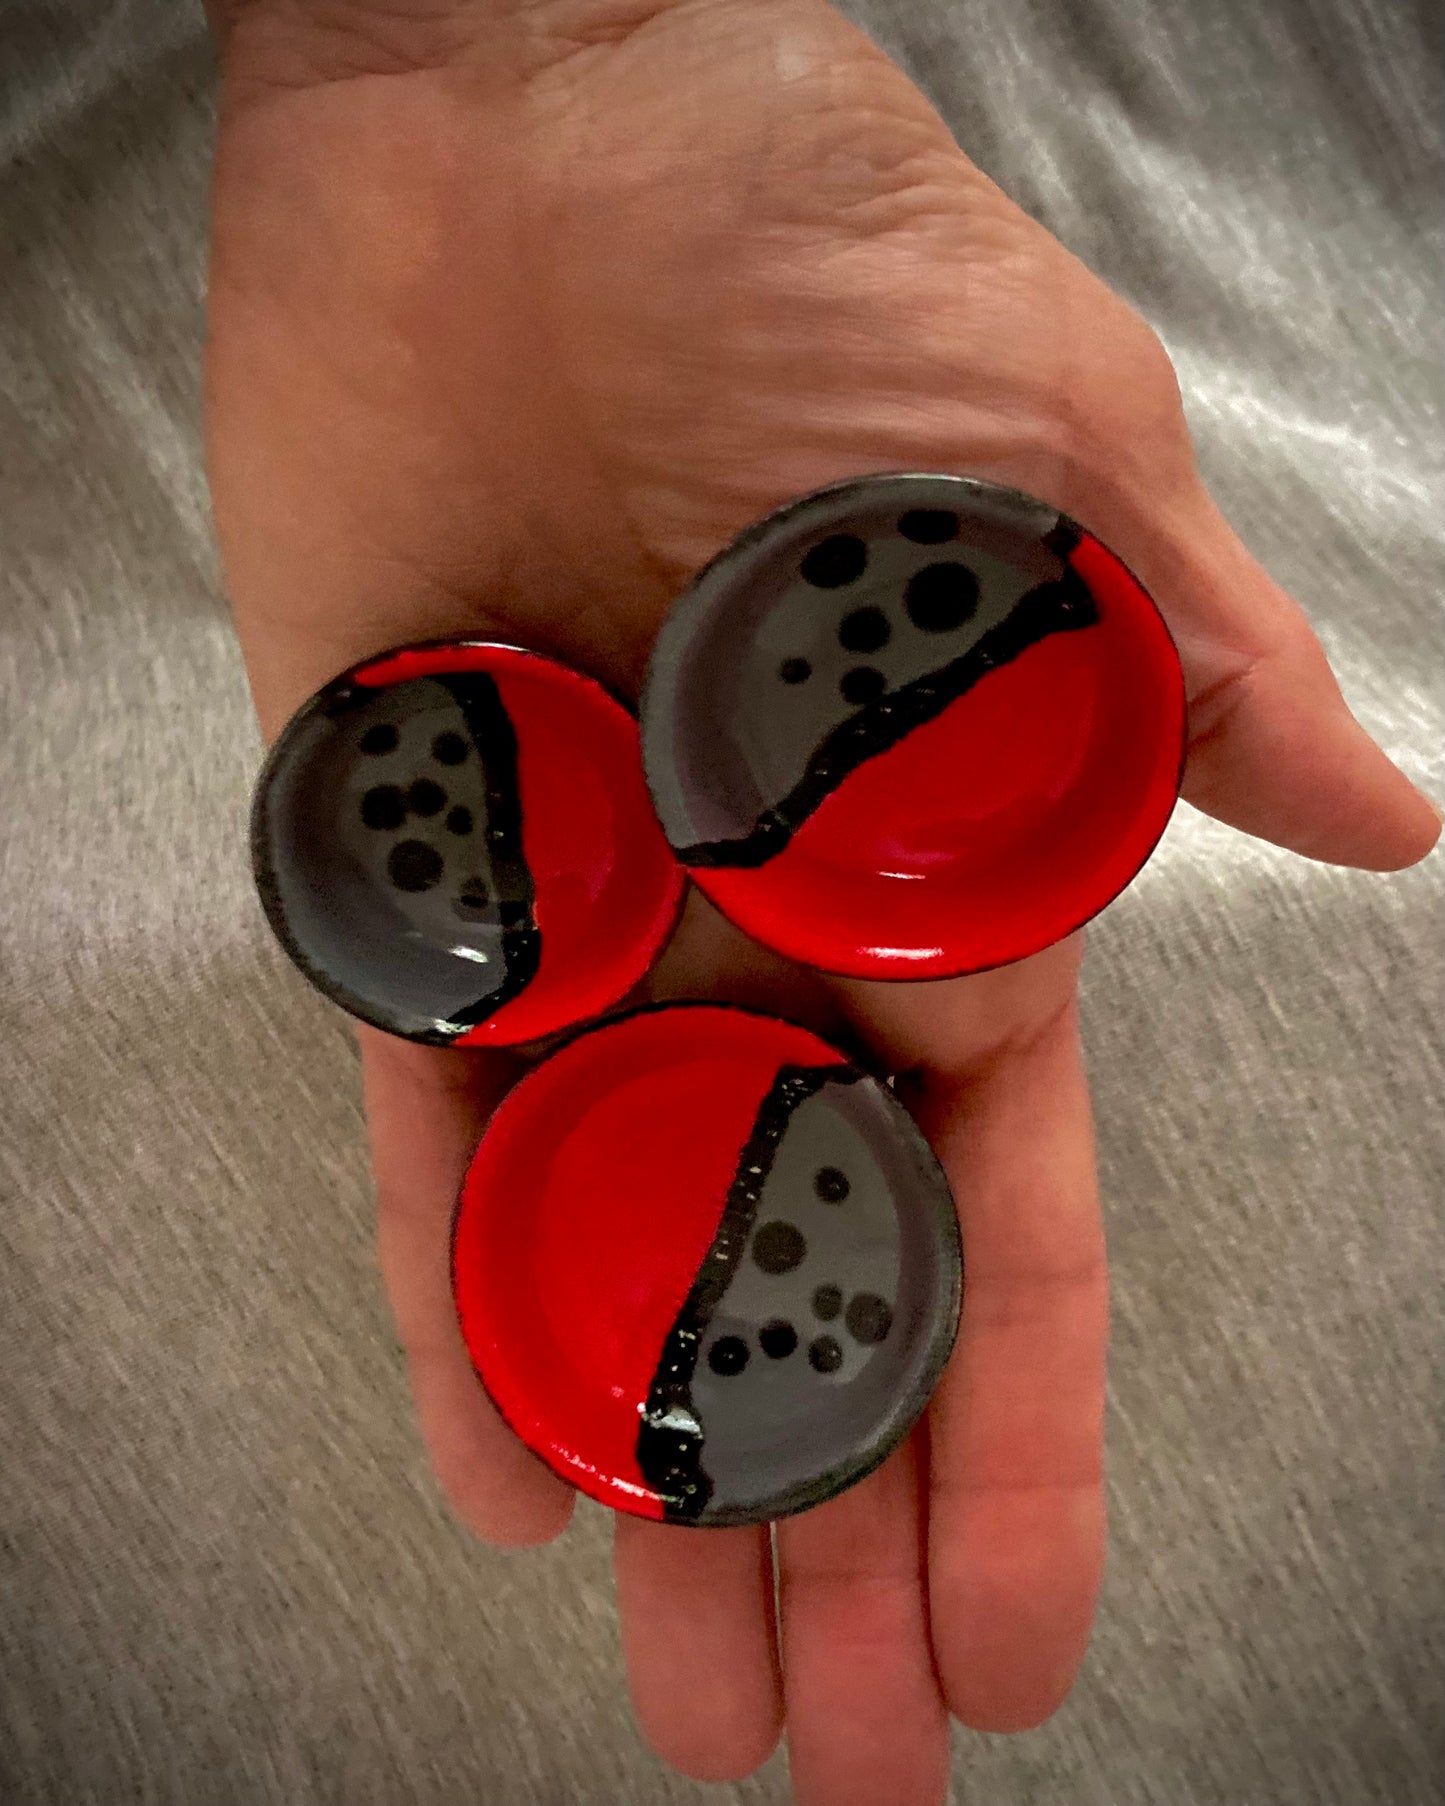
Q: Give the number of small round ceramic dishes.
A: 3